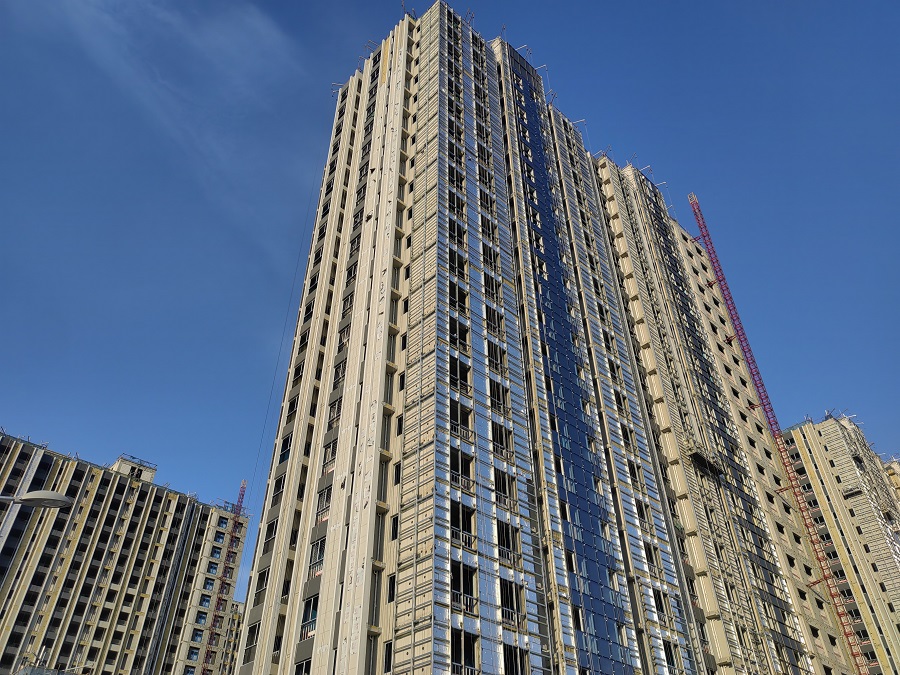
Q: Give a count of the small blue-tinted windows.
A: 10